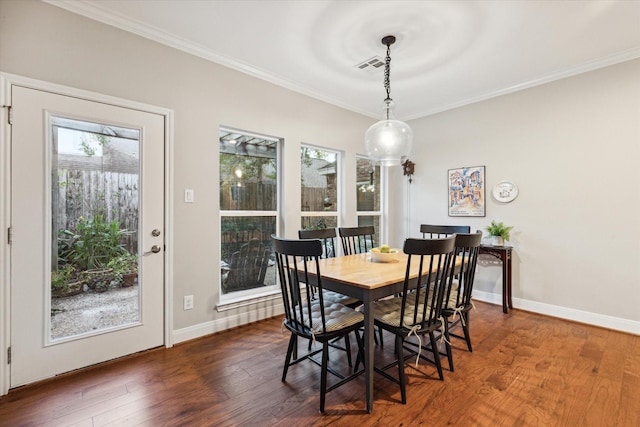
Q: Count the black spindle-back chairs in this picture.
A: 6